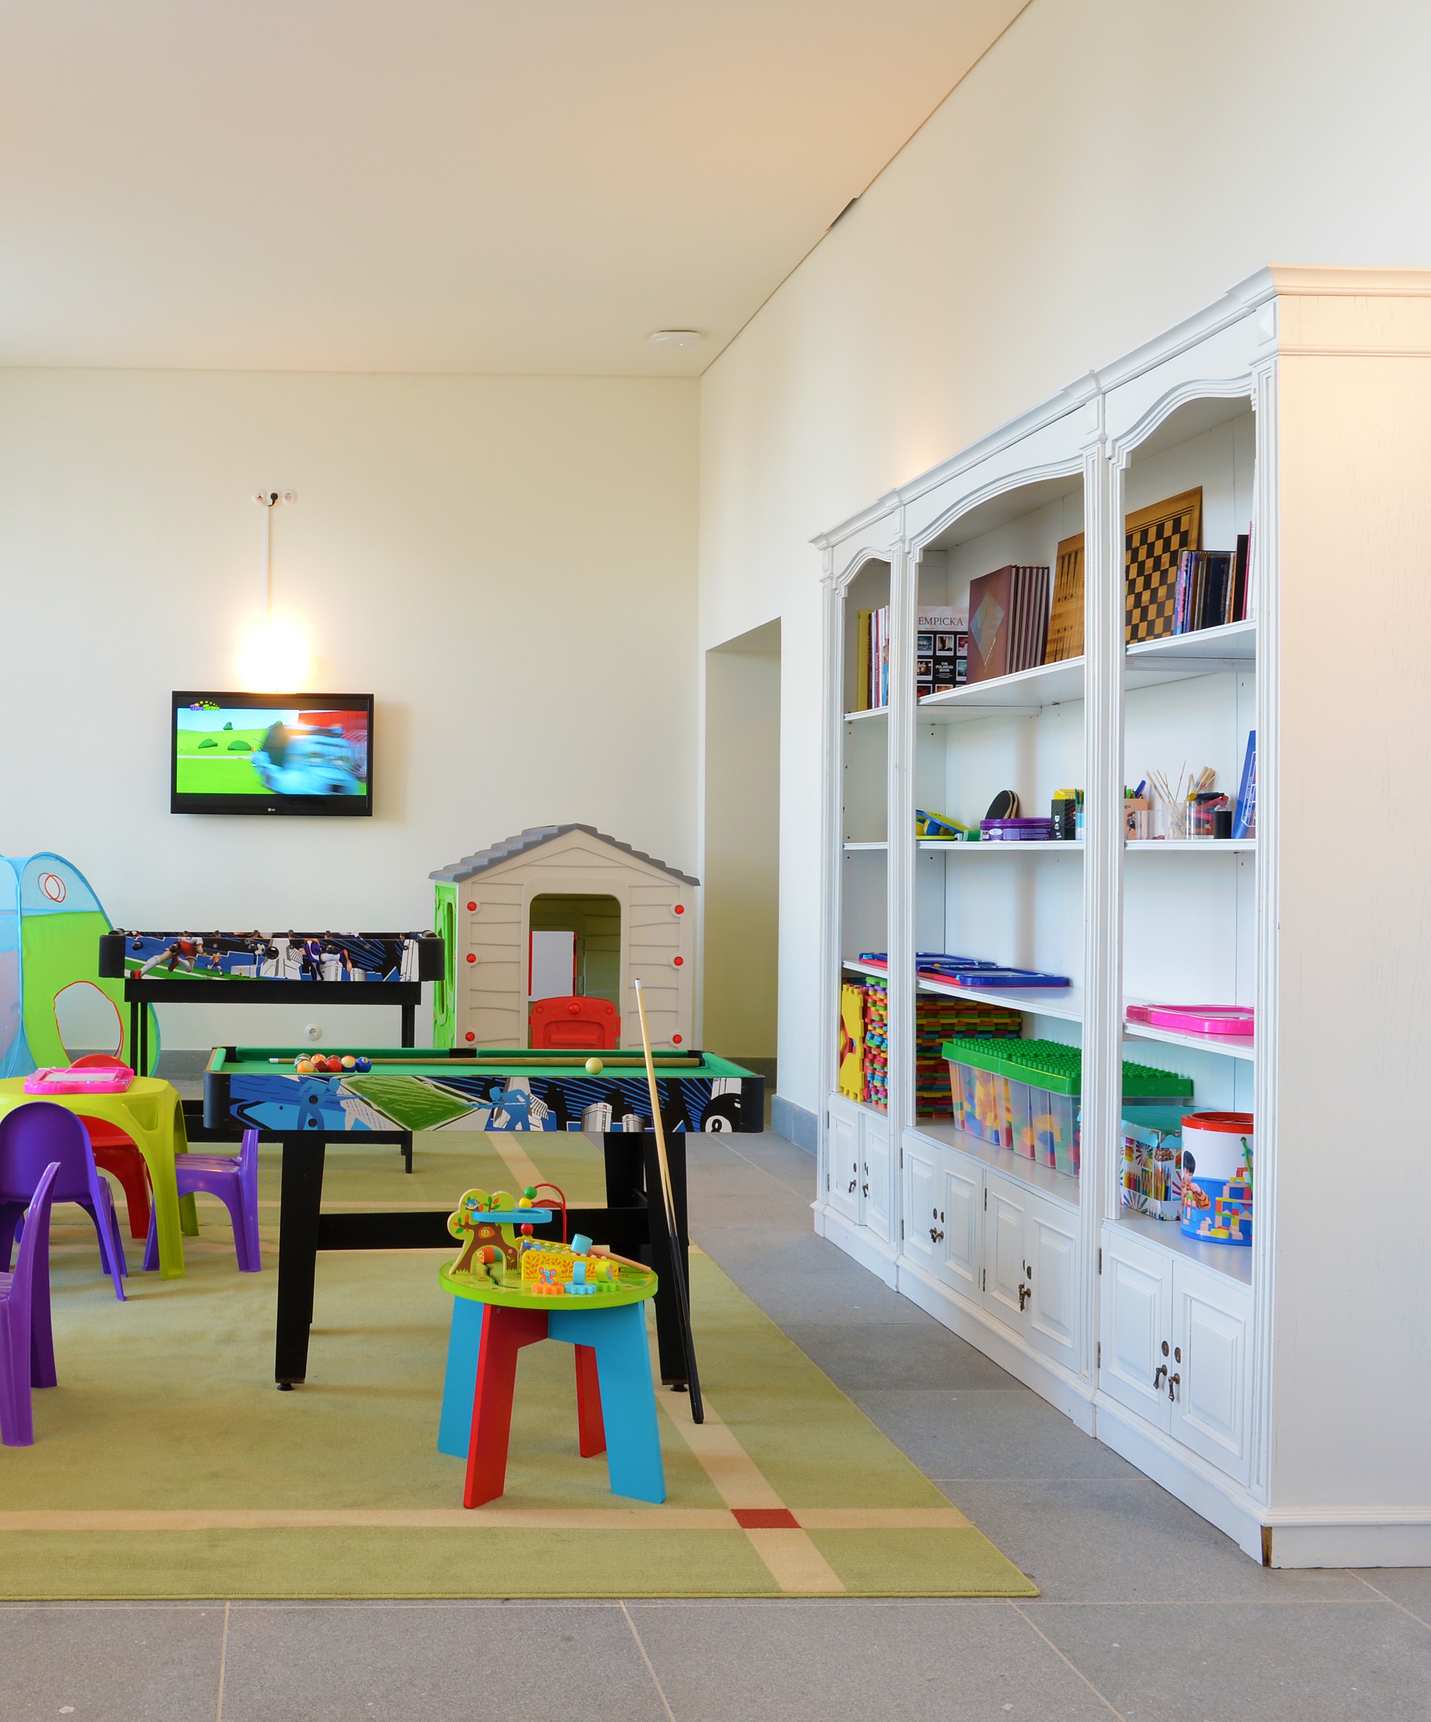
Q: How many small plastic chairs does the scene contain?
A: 4